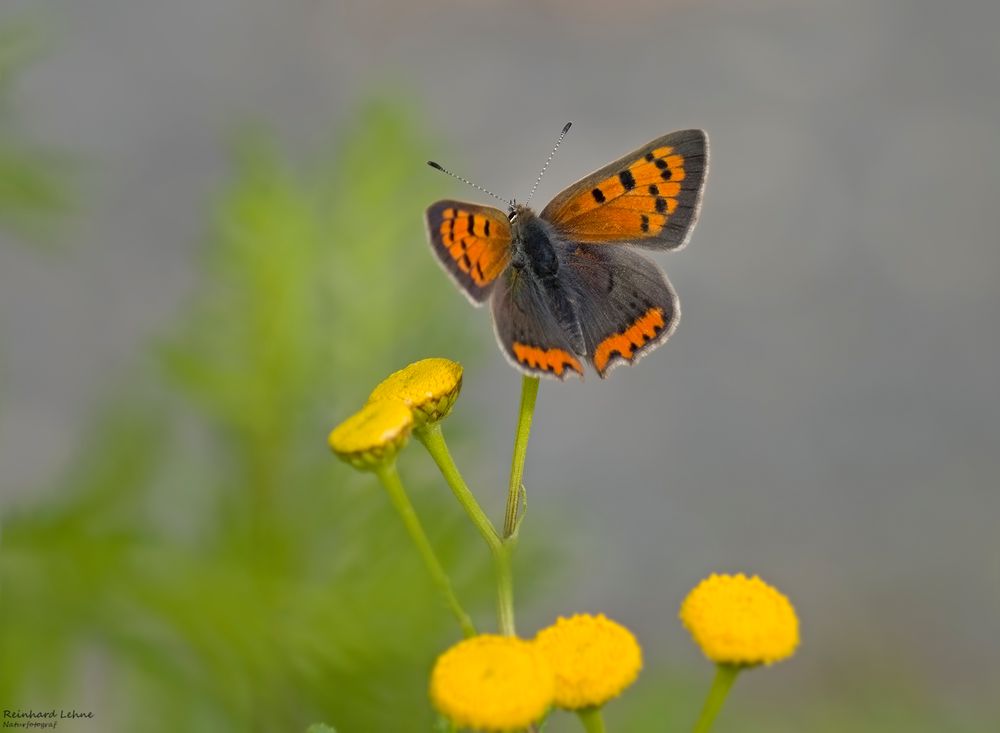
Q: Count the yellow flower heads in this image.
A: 5